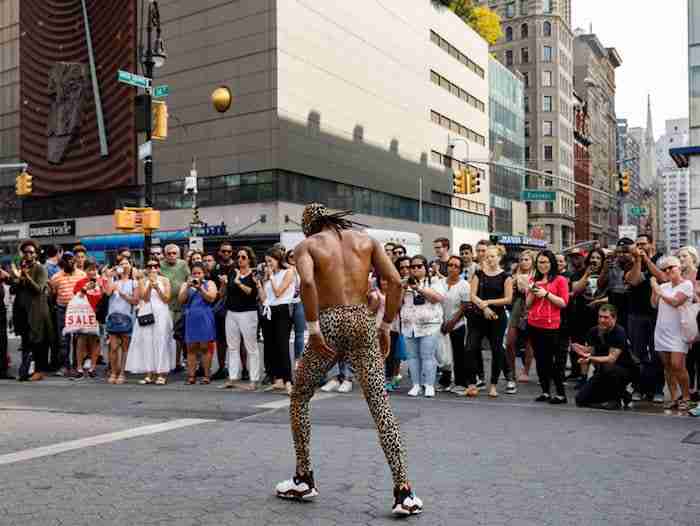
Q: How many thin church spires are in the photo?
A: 1